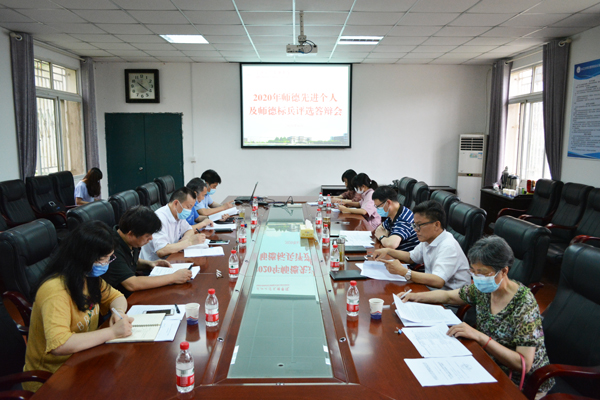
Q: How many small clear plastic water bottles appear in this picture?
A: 12